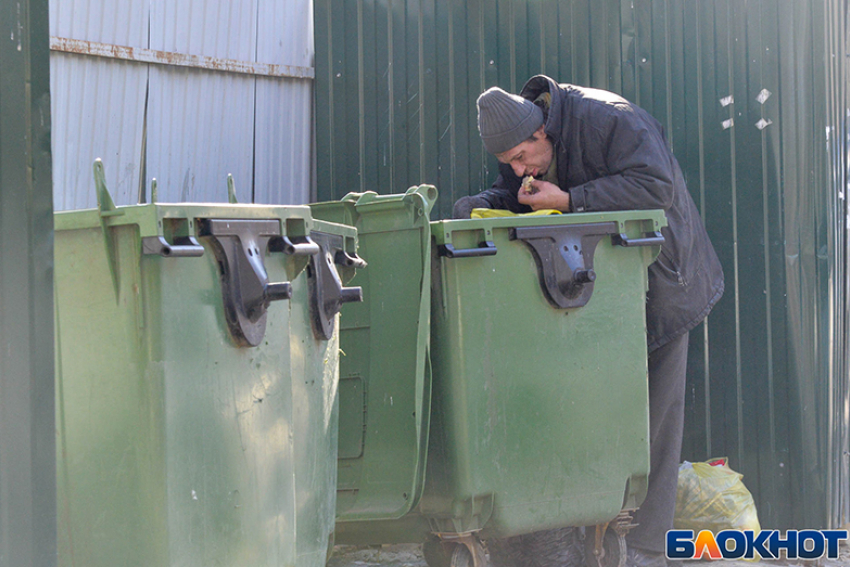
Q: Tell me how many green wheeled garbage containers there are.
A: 3